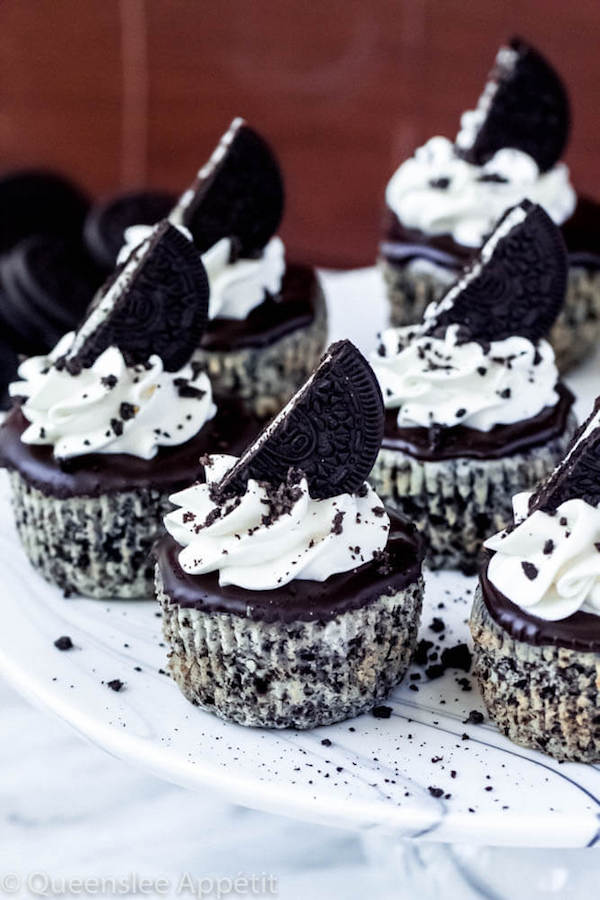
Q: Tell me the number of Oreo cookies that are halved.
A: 6